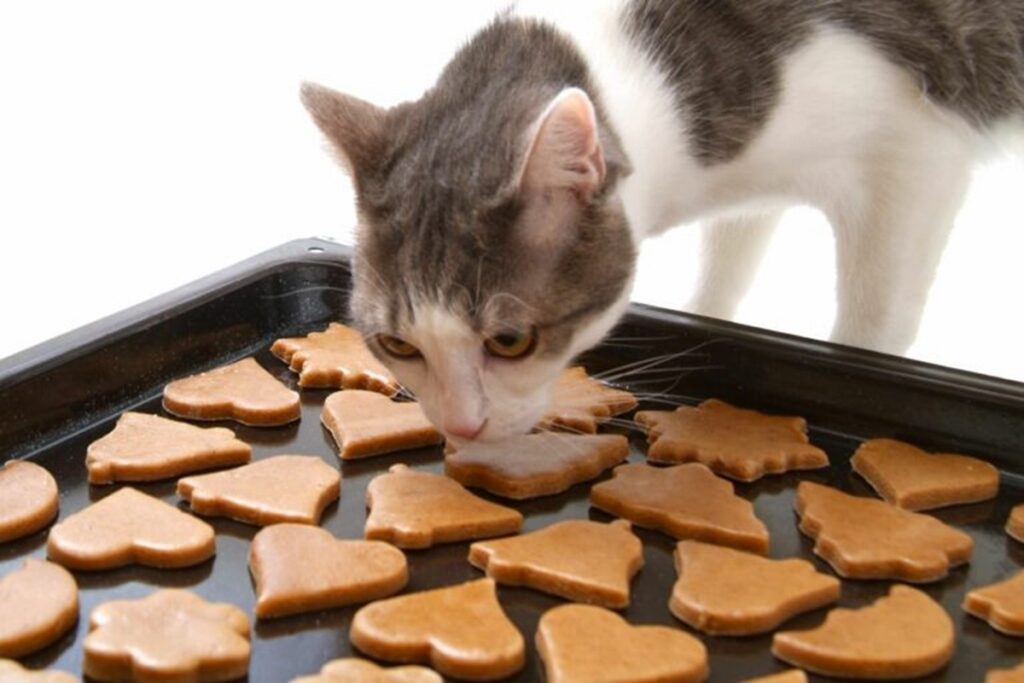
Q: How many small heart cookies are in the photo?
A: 7